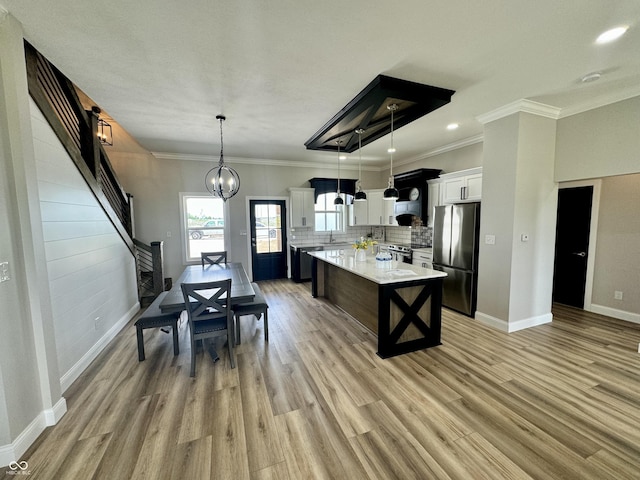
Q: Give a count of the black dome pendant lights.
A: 3